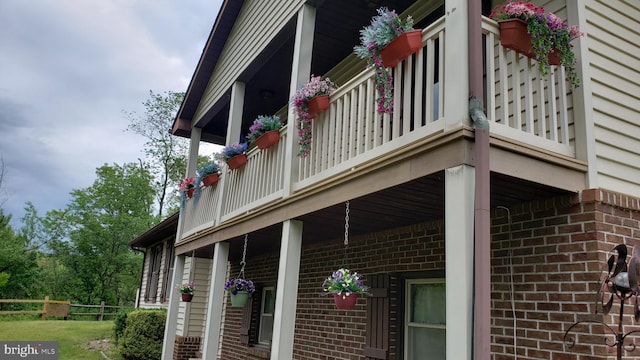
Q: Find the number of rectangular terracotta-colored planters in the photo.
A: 7